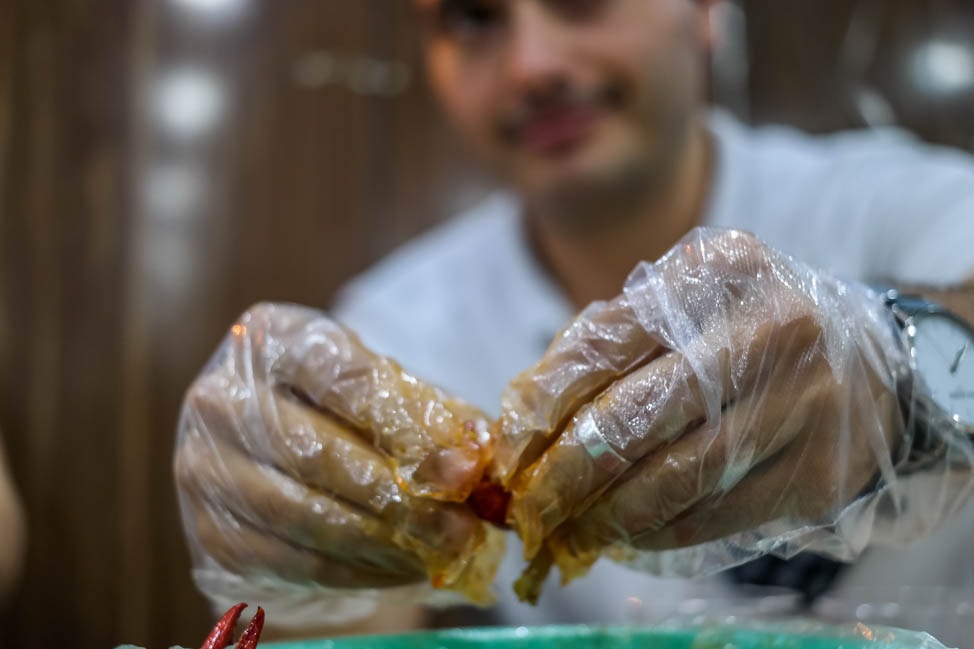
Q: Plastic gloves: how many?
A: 2